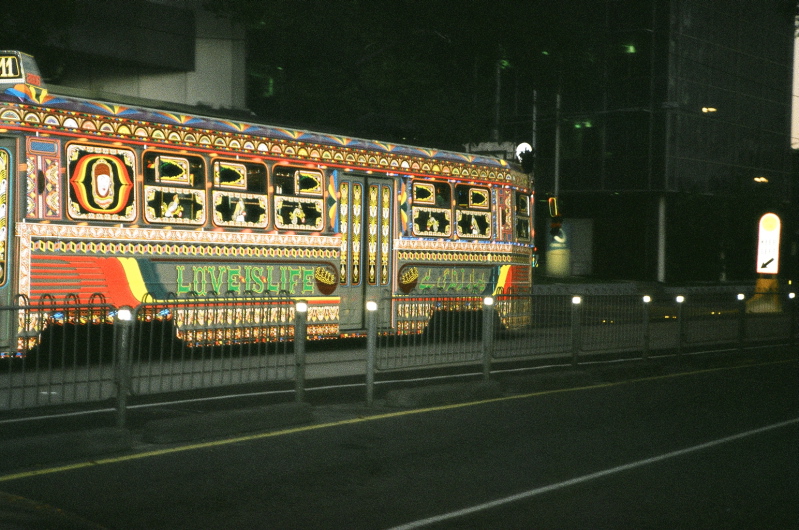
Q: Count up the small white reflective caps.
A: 9